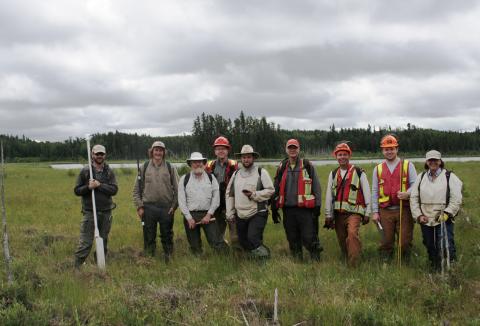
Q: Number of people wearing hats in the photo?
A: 9